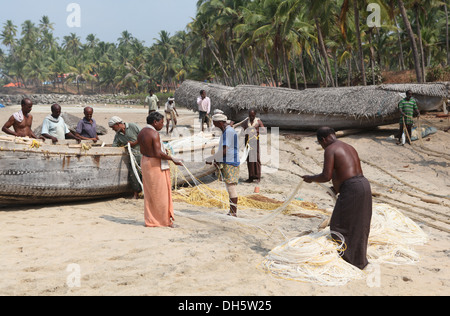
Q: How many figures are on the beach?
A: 12